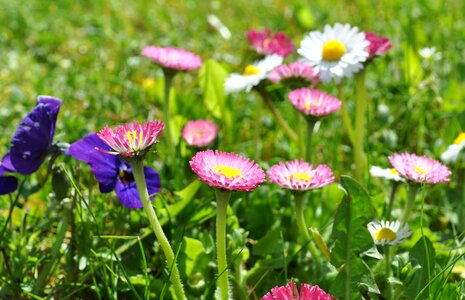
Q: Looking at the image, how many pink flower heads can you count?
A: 11